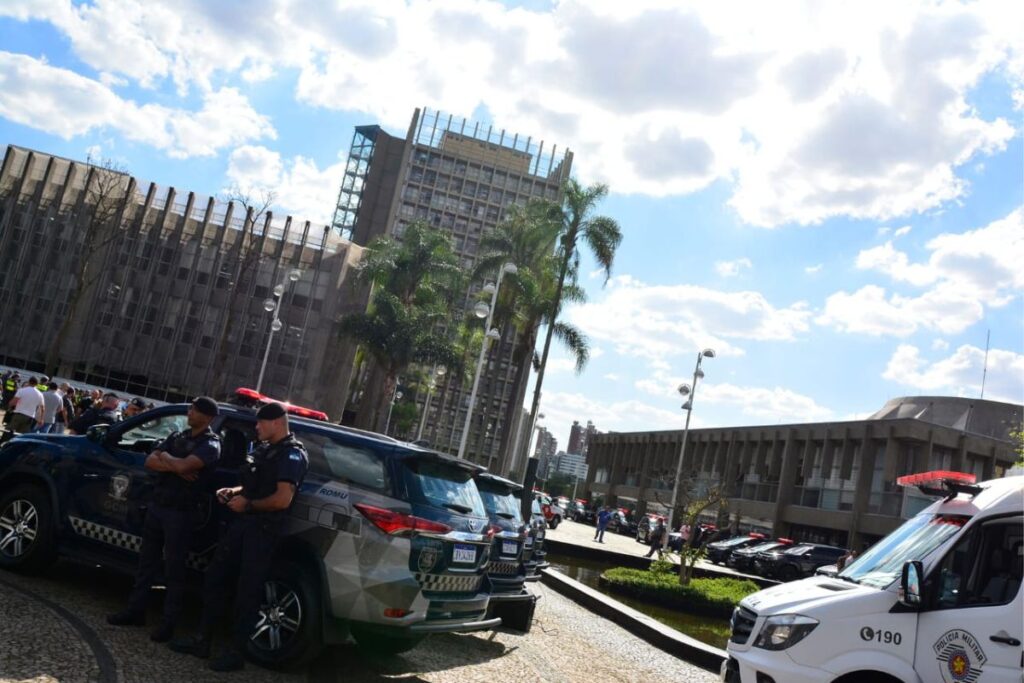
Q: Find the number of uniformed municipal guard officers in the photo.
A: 2